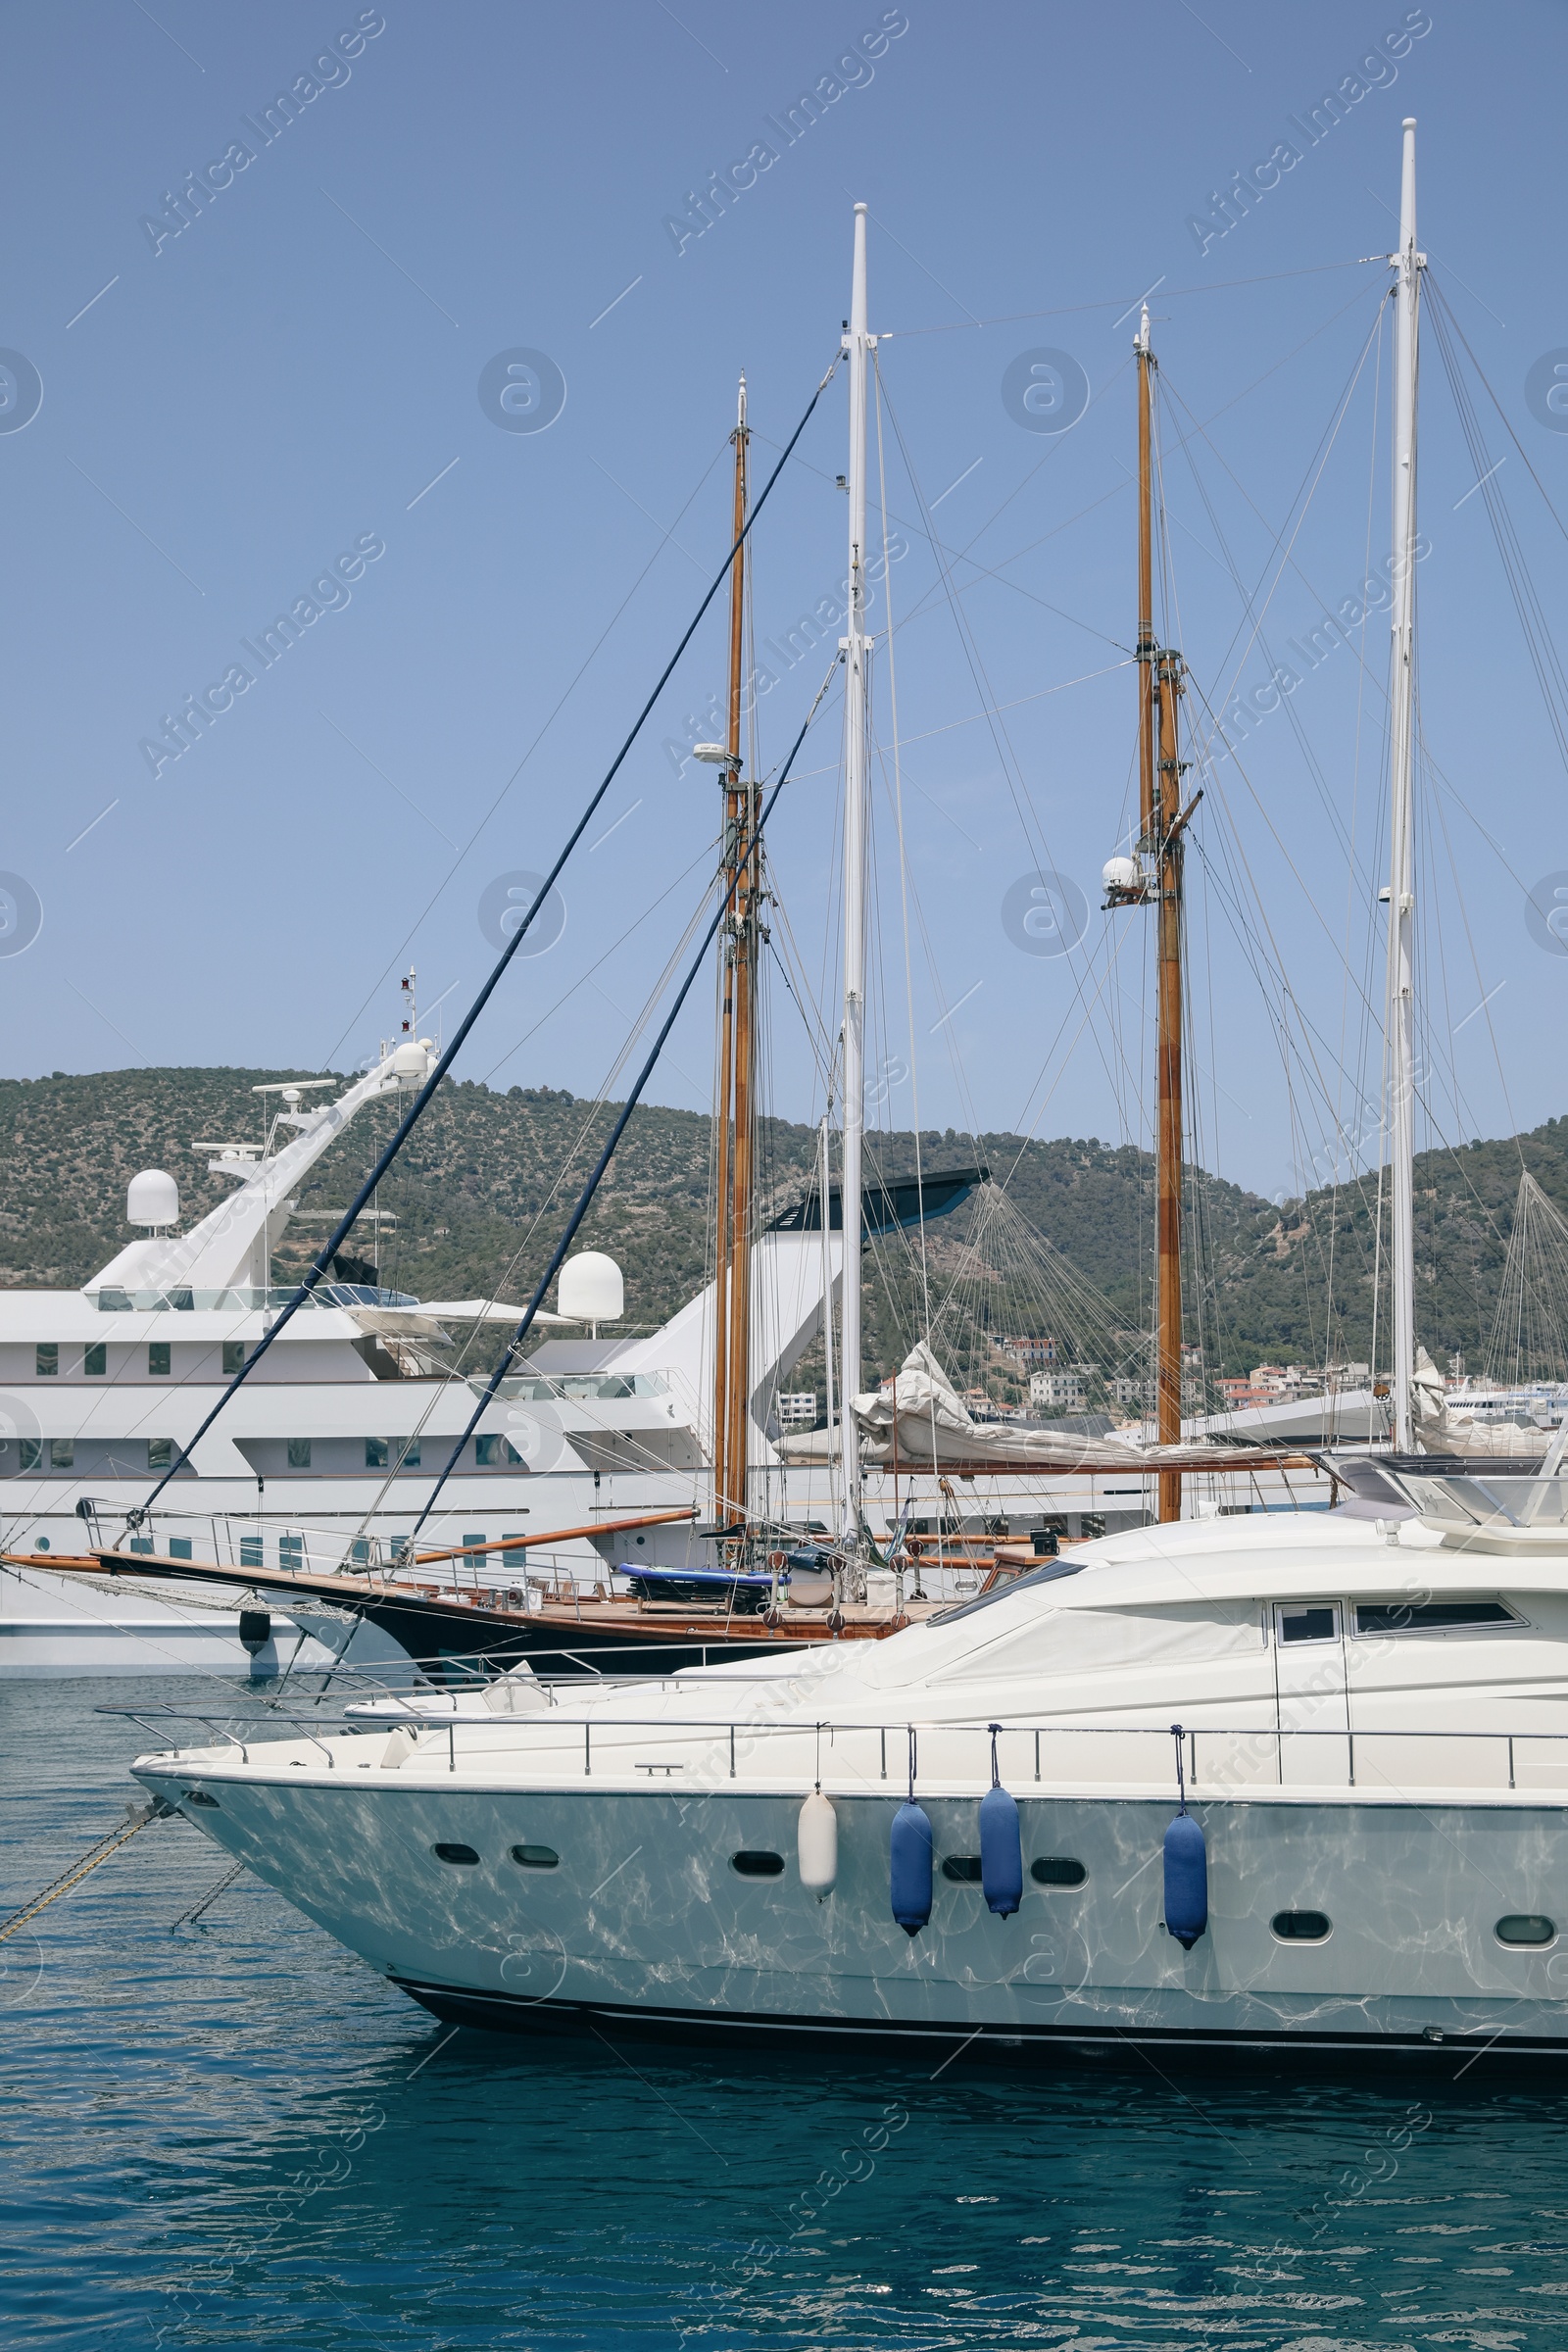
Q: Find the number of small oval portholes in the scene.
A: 7